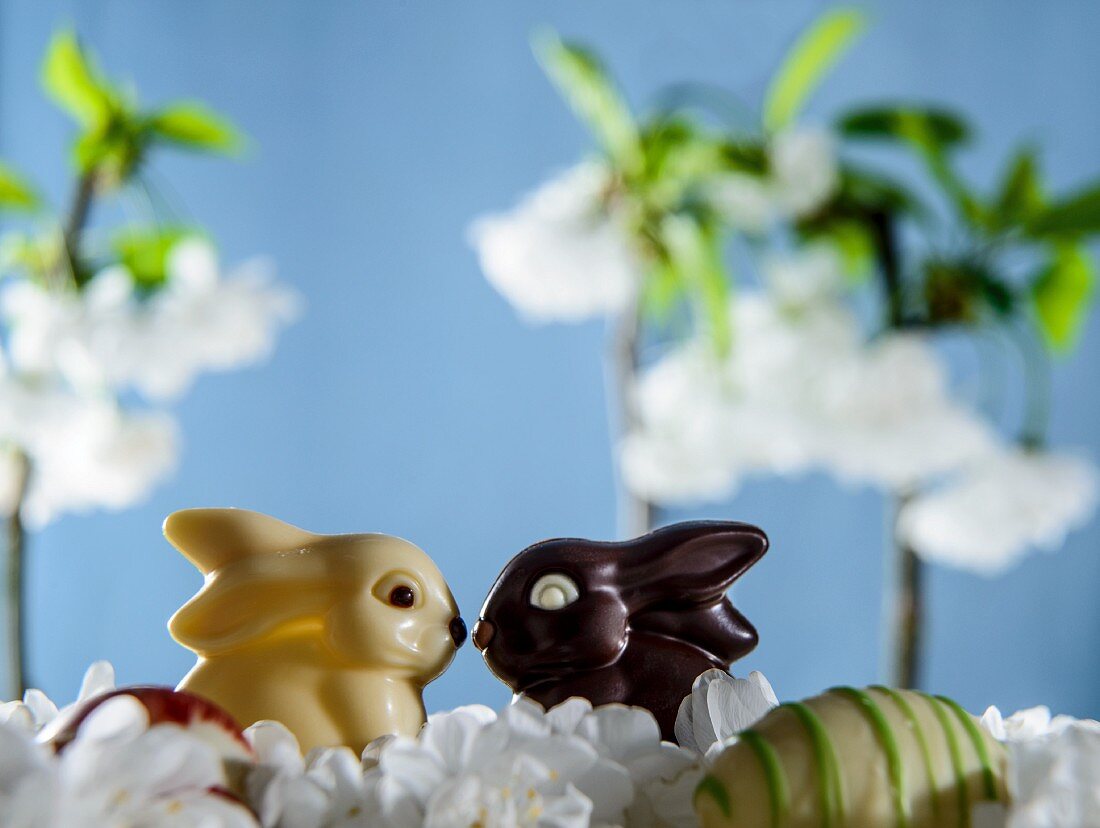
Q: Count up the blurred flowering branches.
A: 3